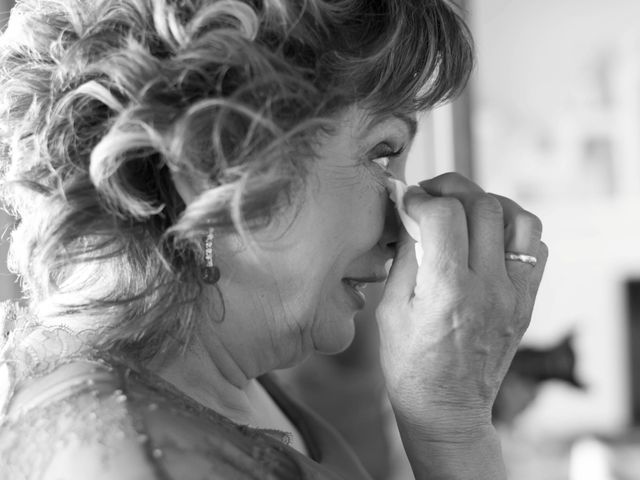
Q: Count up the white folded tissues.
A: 1